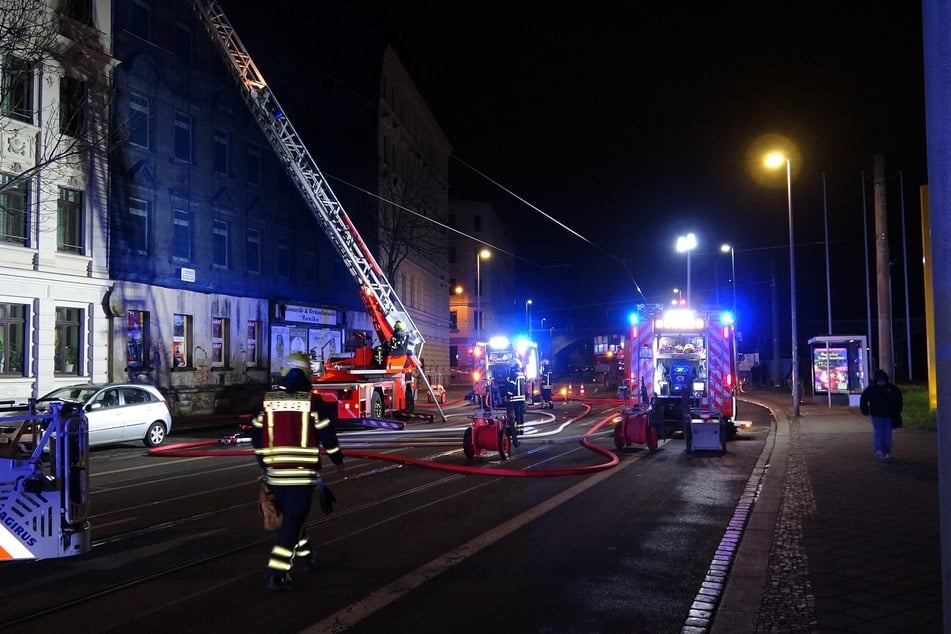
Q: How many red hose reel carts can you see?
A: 2